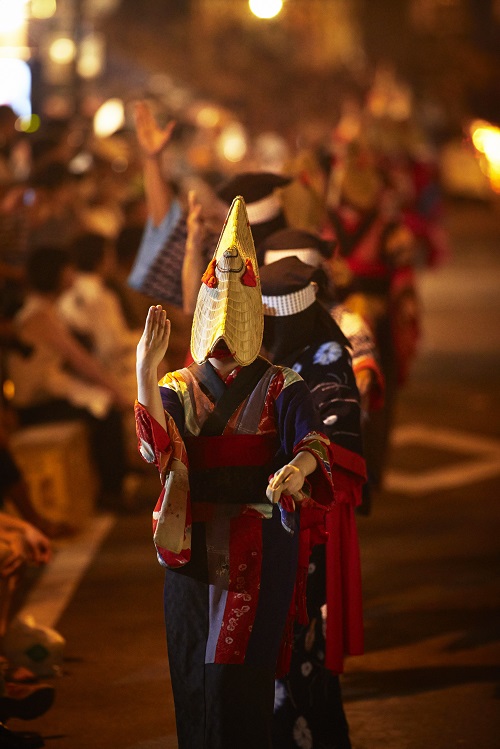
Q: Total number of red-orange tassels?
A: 2